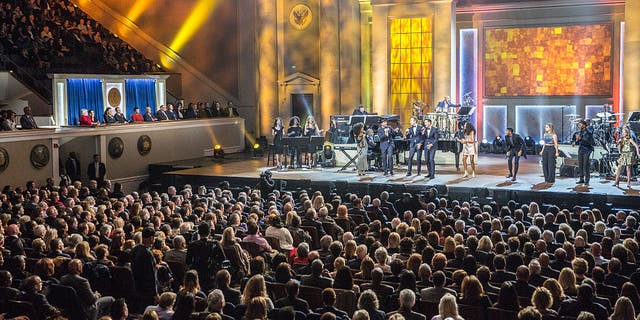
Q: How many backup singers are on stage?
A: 3